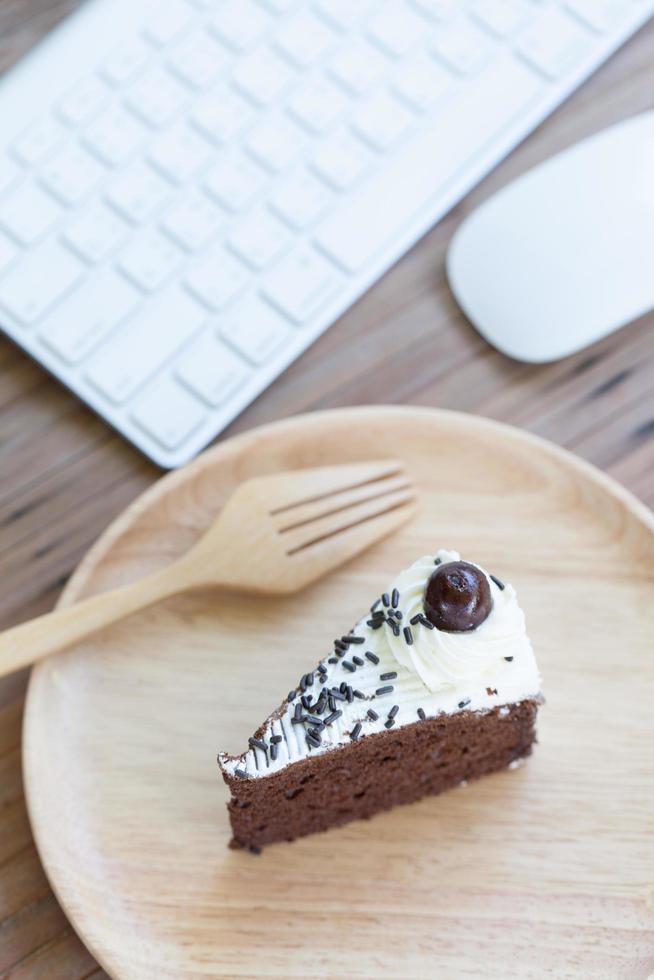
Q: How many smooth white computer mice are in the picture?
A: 1